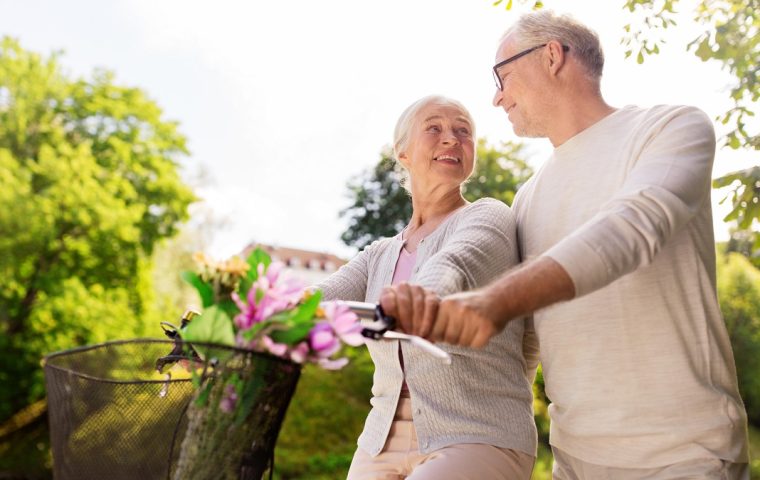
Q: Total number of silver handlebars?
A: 1